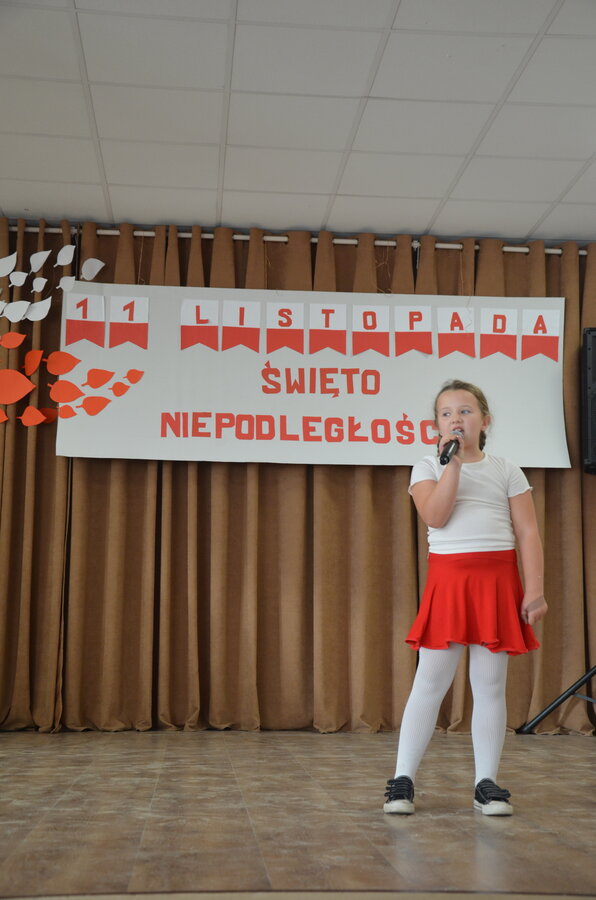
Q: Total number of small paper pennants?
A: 11